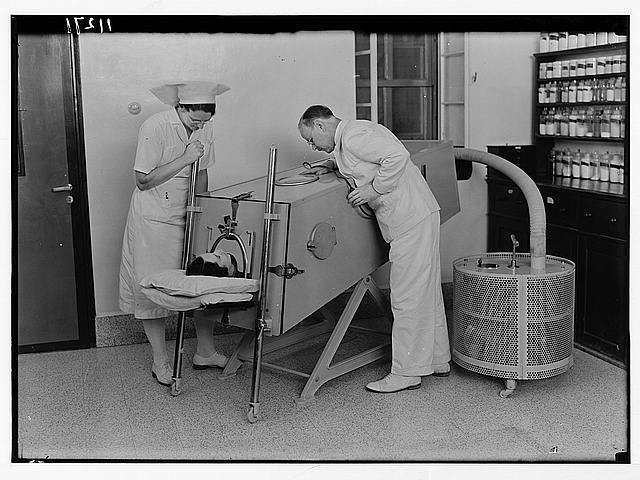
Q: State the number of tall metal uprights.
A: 2